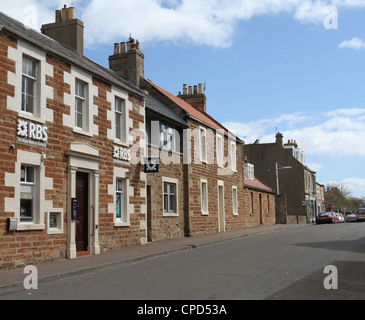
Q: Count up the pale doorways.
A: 2